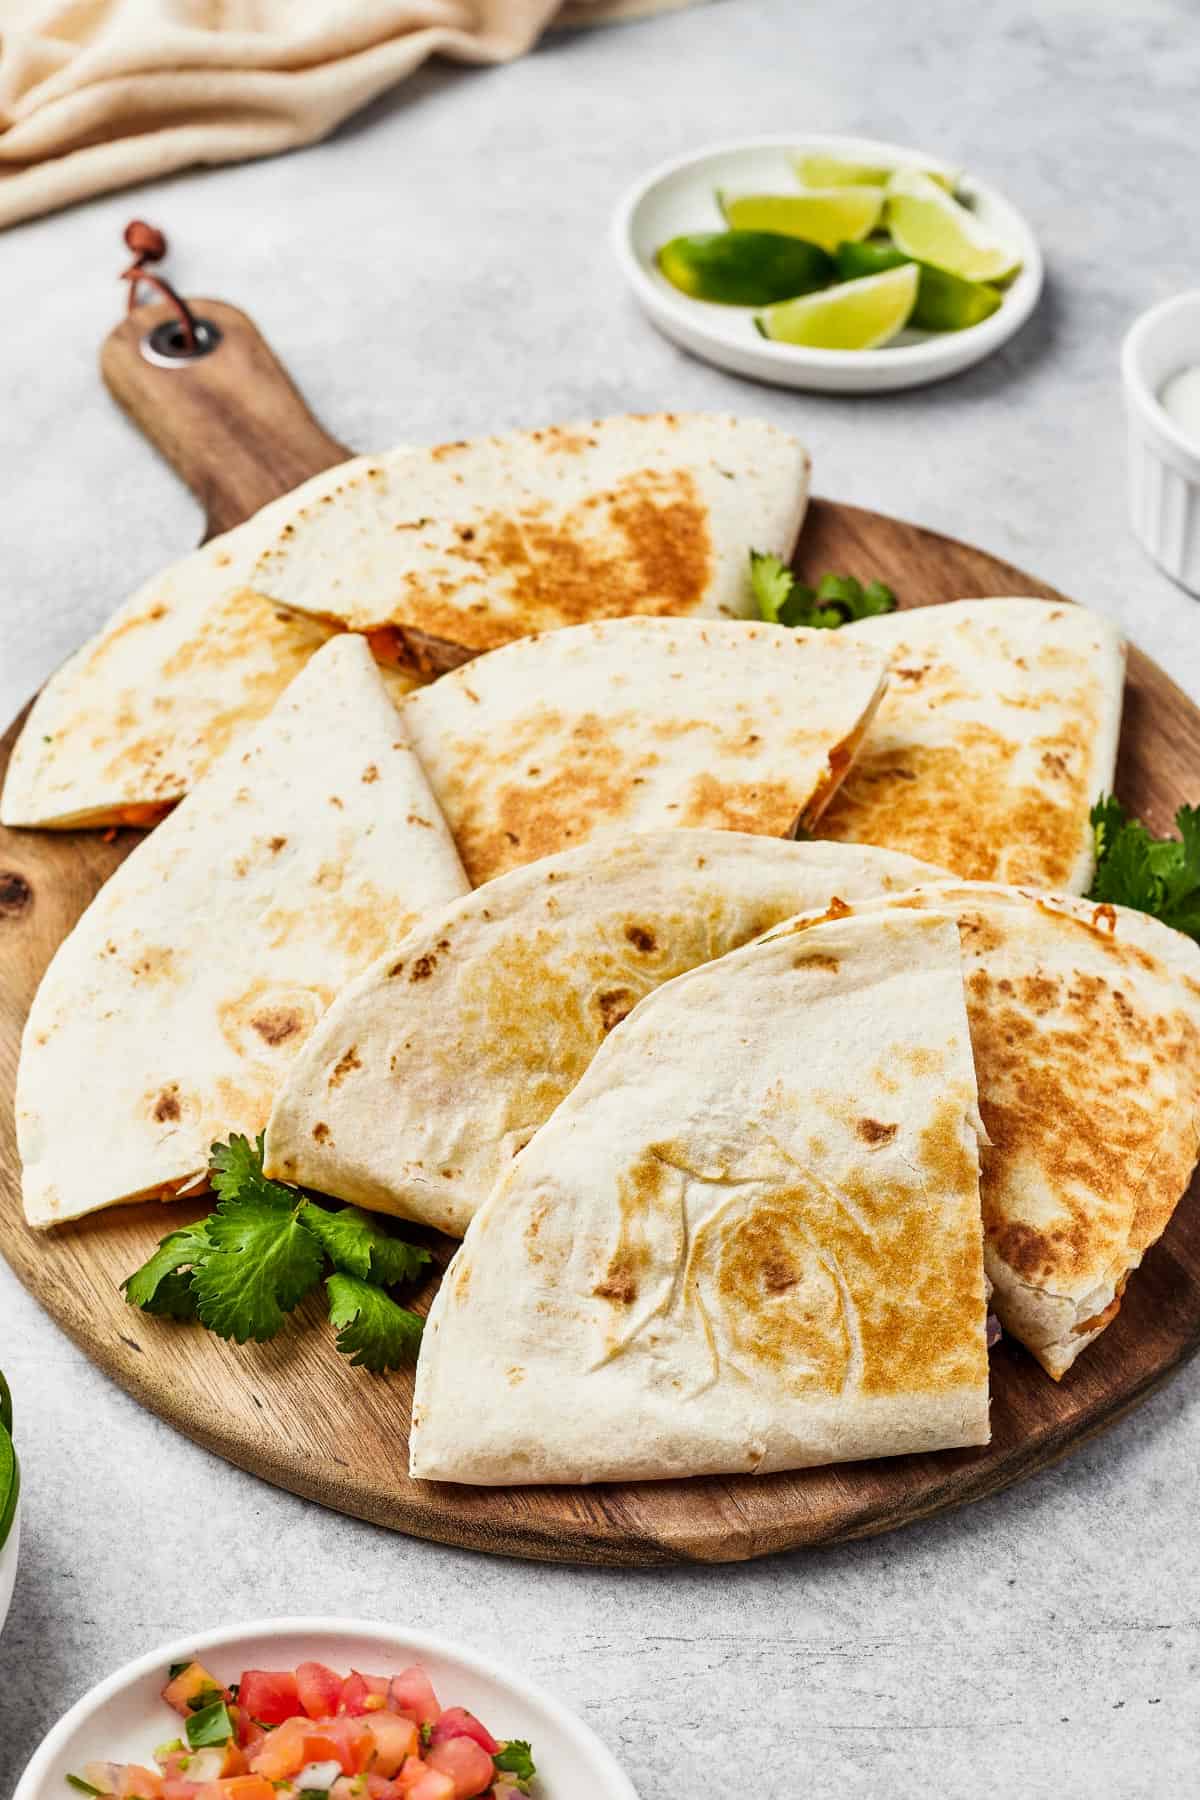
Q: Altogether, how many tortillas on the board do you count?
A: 8